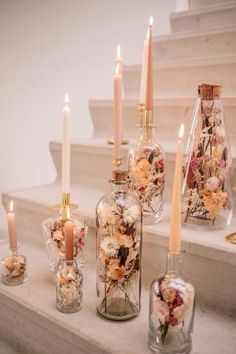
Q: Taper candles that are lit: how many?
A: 8